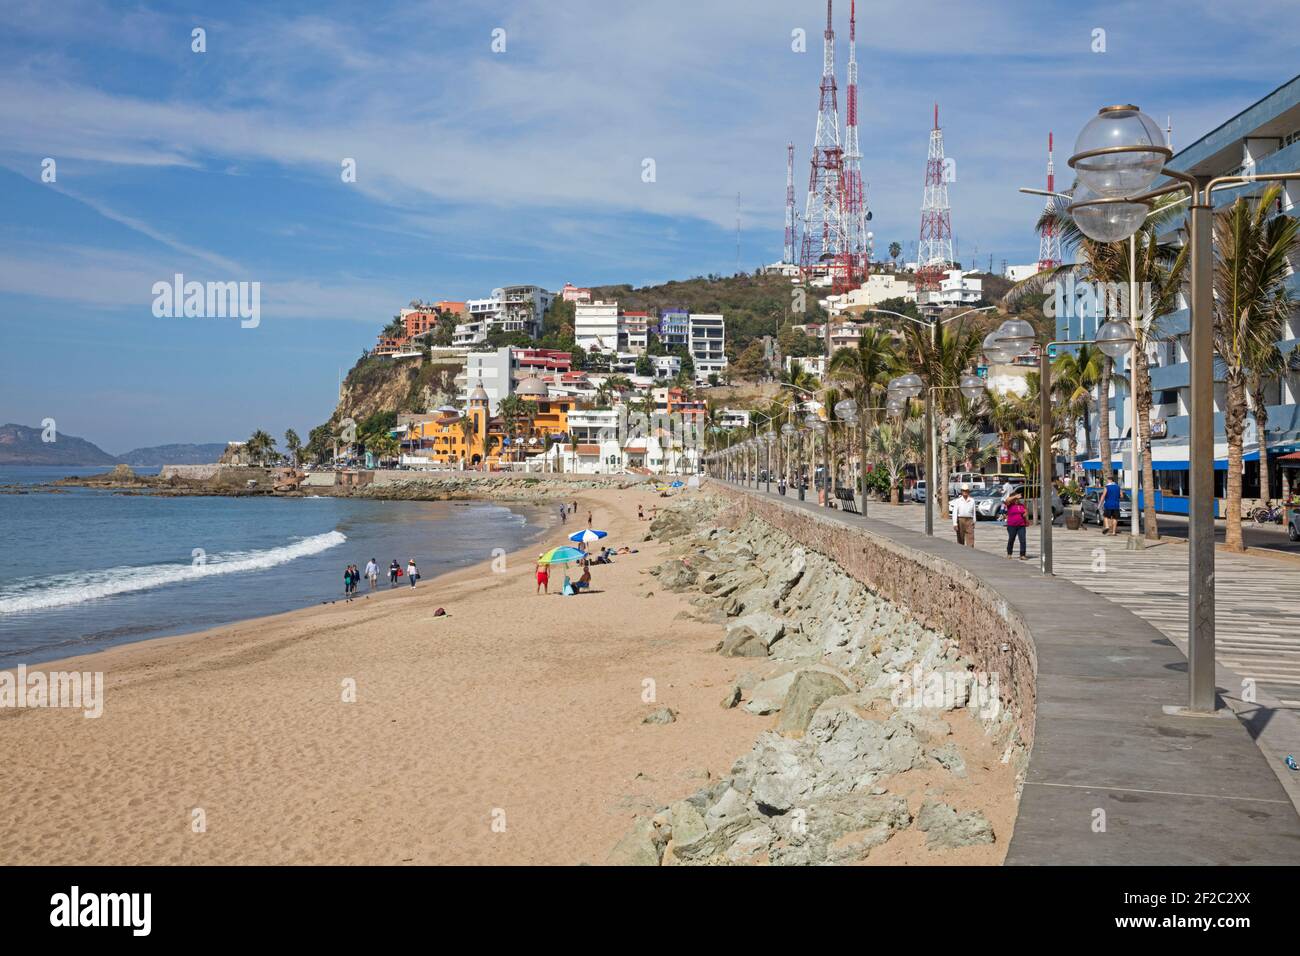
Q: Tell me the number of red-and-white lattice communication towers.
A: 5